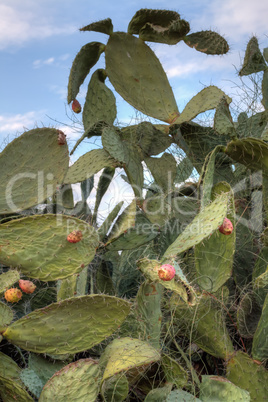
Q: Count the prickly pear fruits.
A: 7